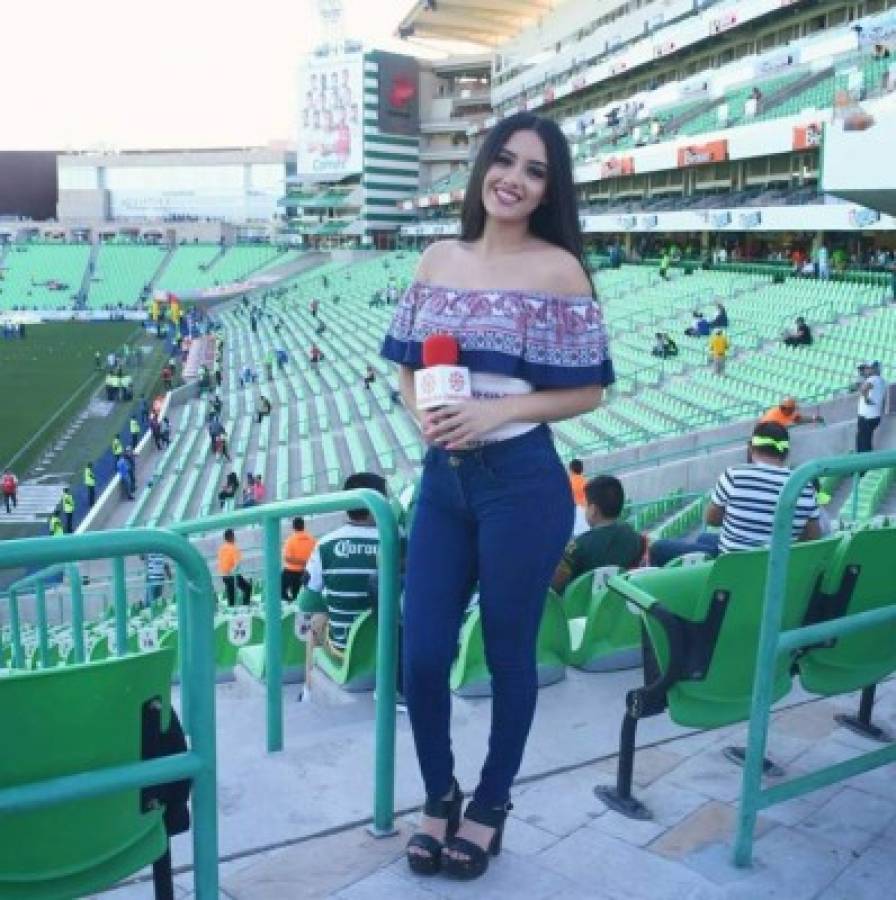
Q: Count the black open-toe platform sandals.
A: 2